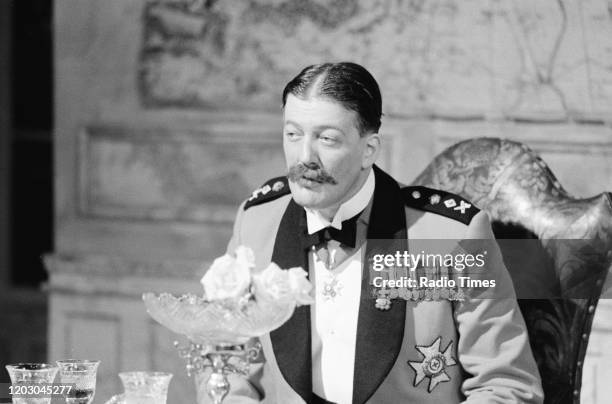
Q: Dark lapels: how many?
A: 2